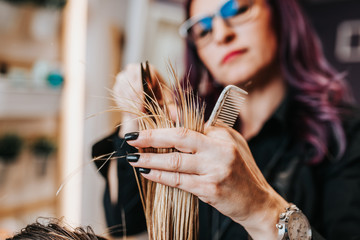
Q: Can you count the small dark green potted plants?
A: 2